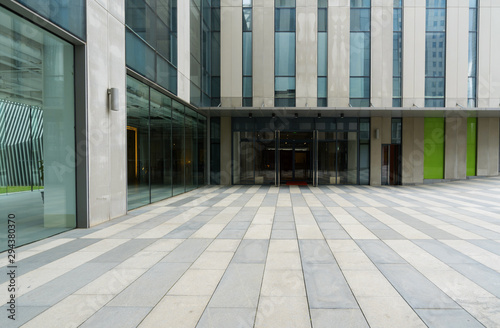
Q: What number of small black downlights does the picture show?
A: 5